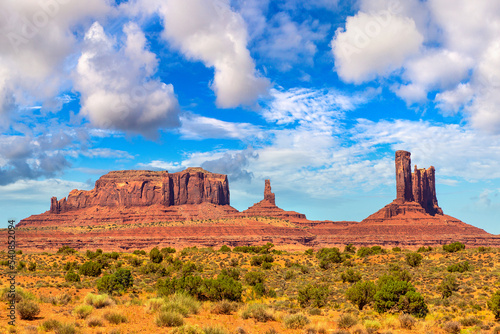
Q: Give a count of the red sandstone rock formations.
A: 3